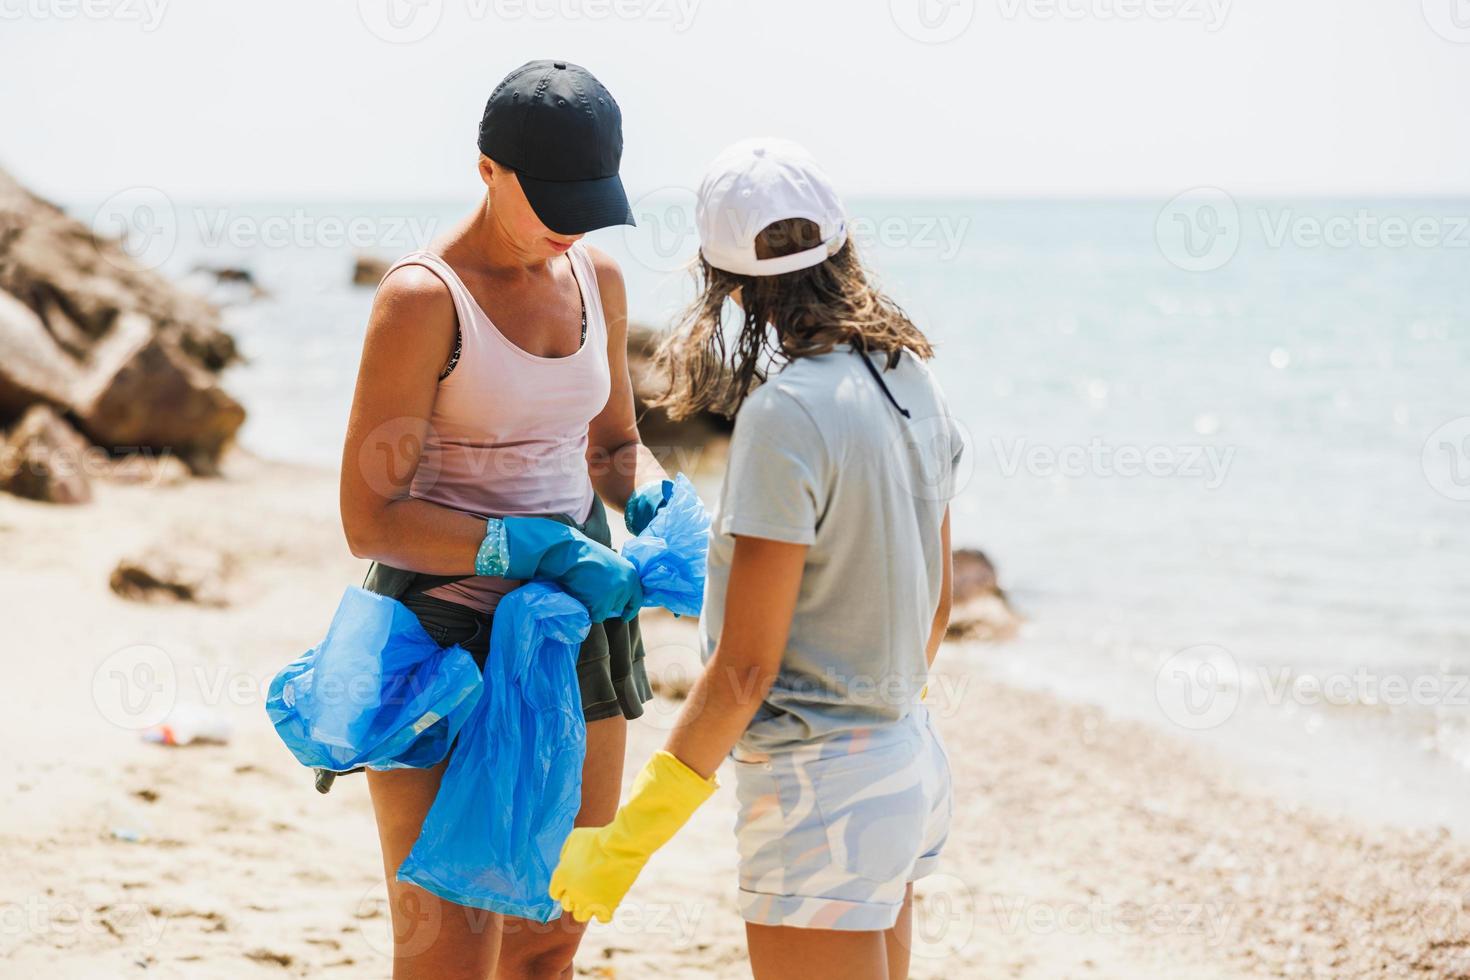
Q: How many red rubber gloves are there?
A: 0